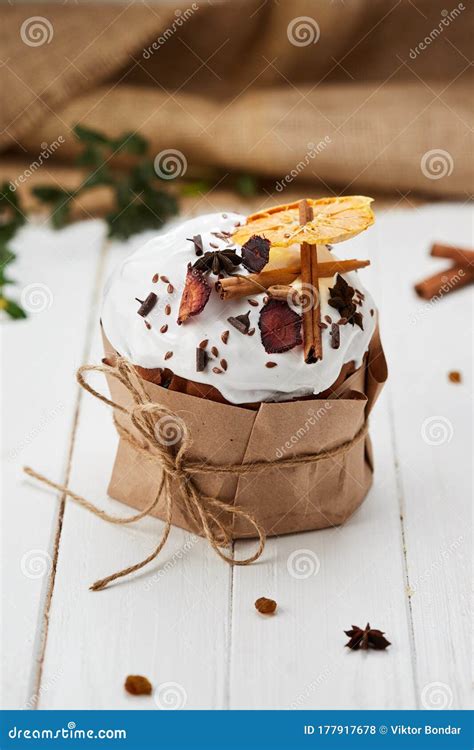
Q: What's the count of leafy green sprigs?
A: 2